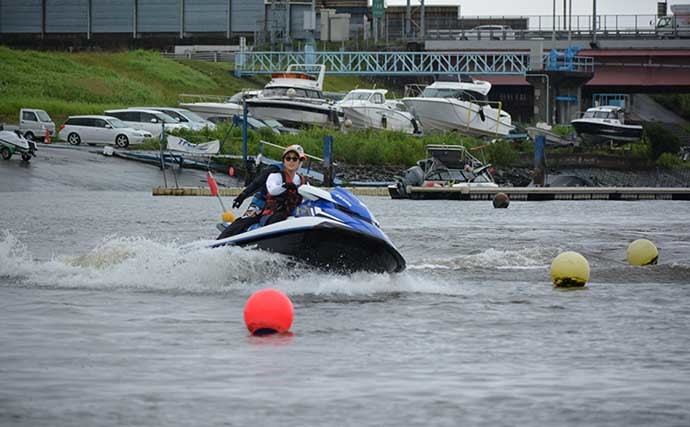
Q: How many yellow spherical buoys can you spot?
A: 2